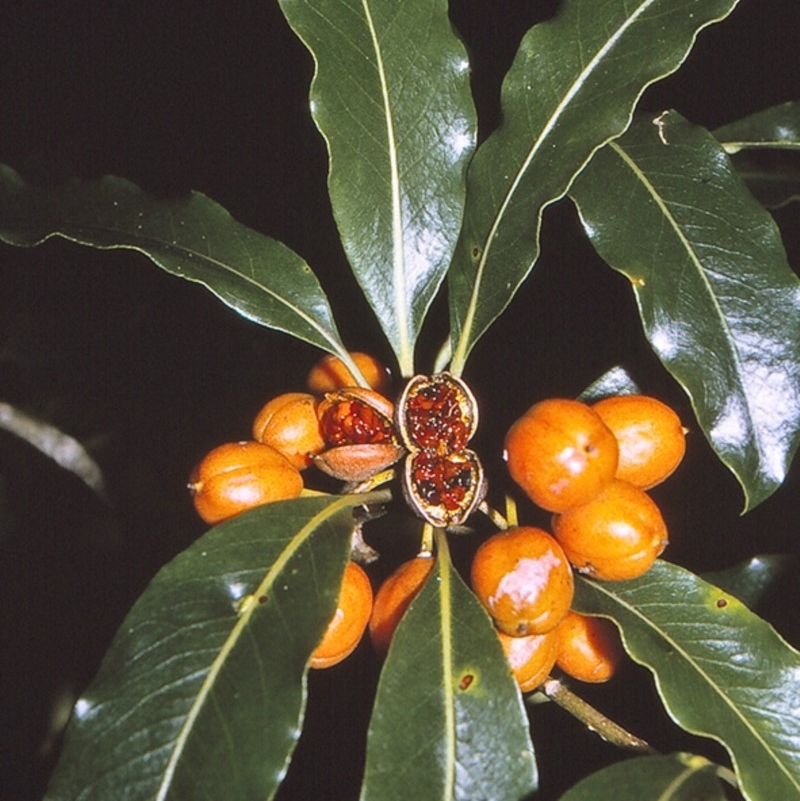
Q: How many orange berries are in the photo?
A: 11